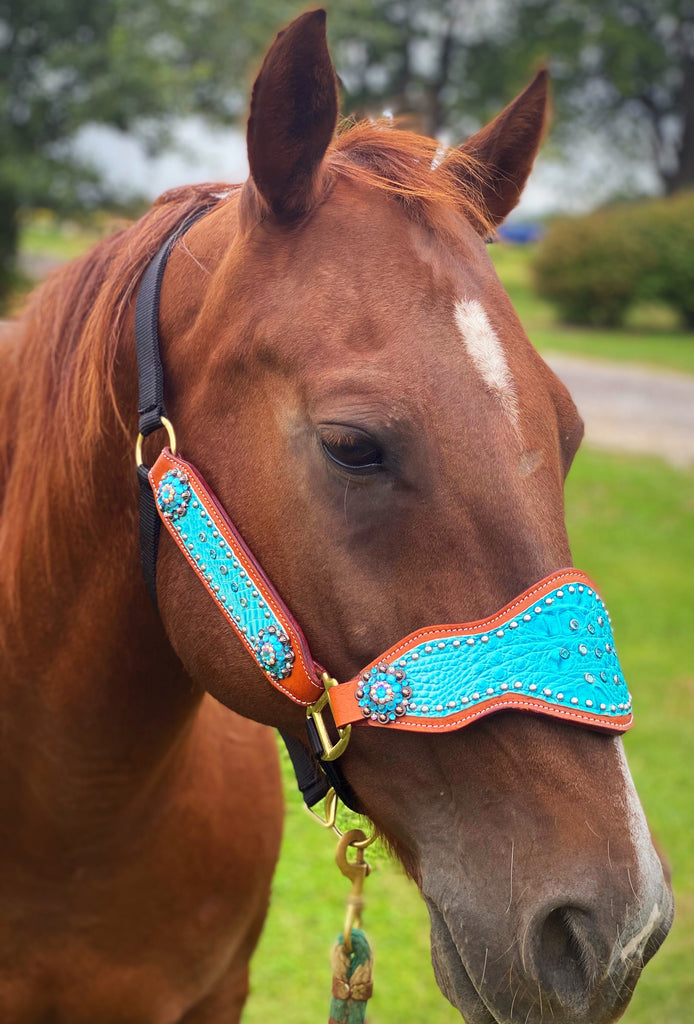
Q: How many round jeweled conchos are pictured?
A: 3